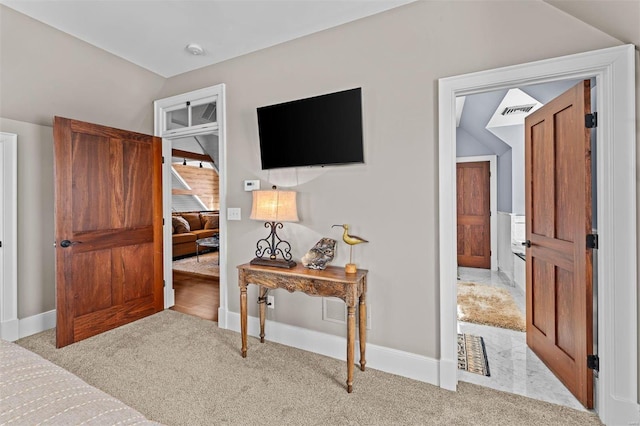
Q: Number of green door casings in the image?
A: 0